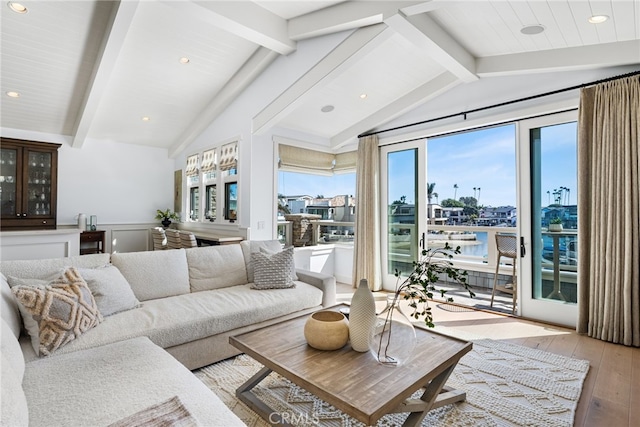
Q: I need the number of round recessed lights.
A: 6